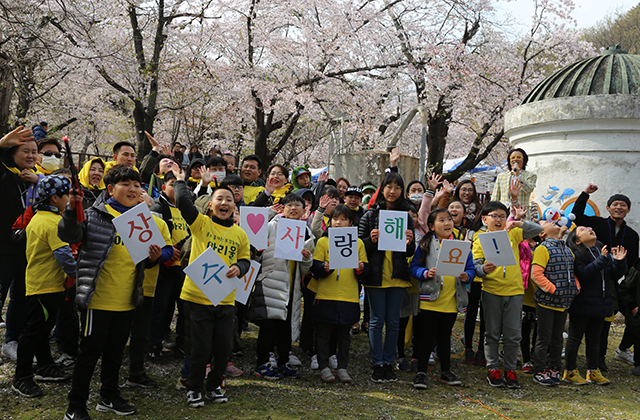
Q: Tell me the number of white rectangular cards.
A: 9